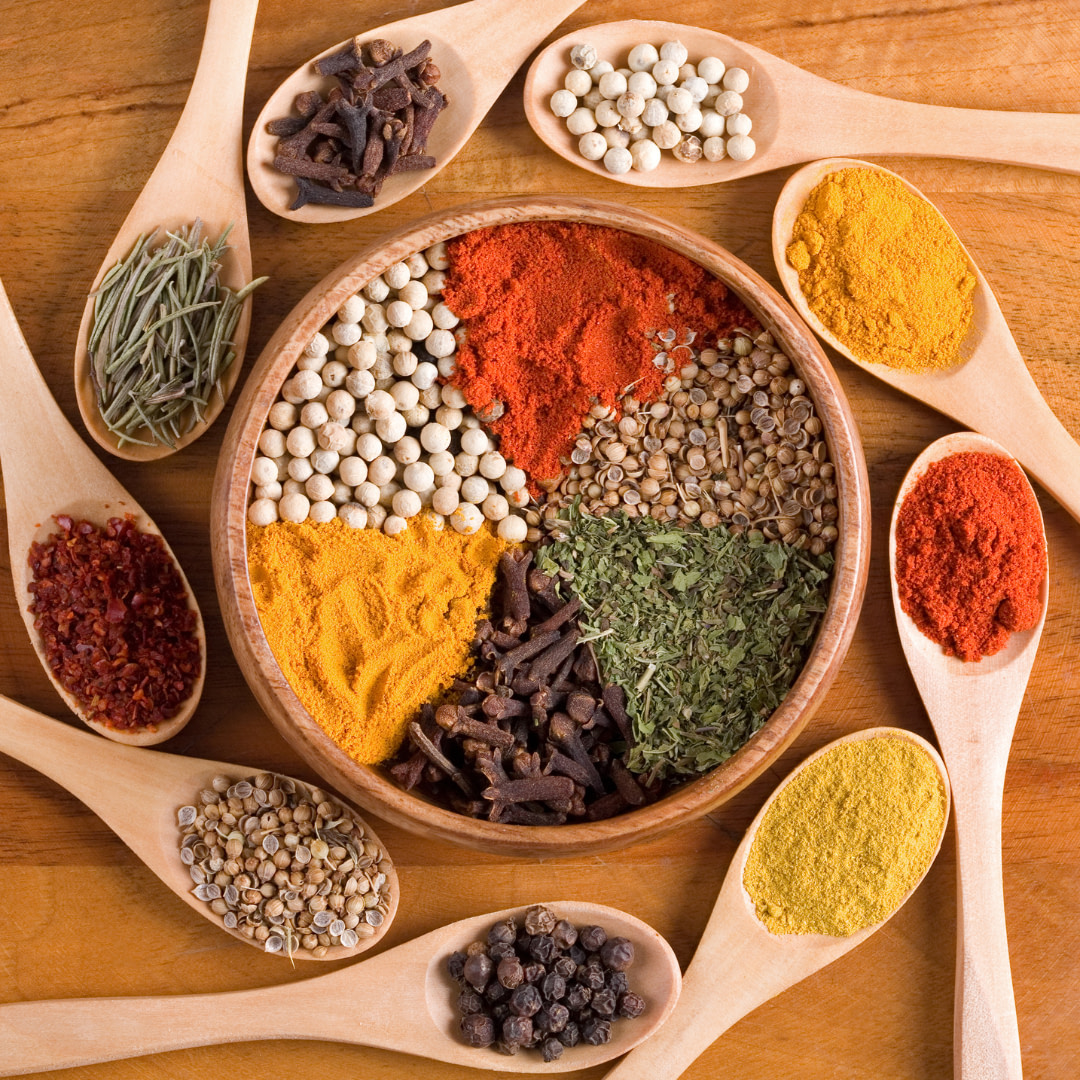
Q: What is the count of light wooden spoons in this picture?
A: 9